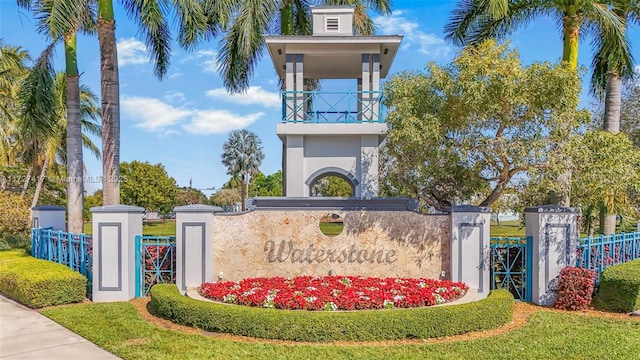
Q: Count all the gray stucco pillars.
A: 5